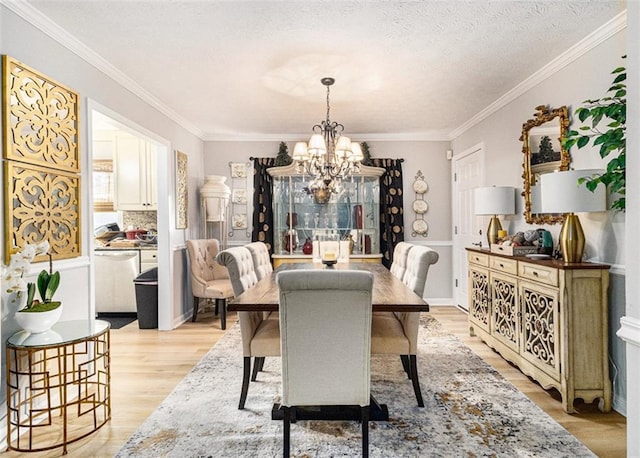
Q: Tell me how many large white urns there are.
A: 1